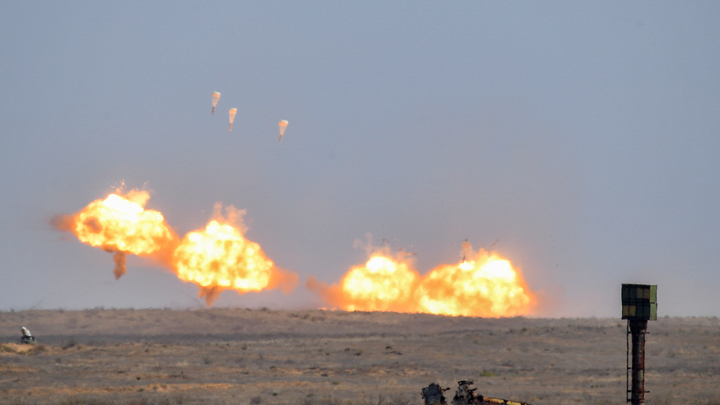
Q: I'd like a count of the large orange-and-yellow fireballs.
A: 4